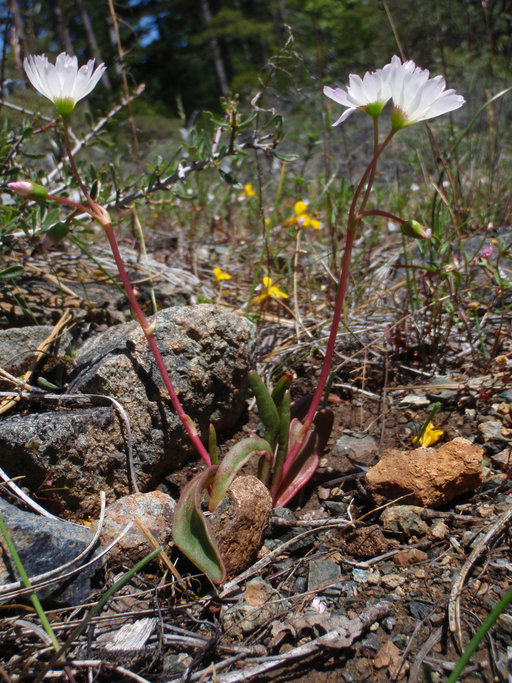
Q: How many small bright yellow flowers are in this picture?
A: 5